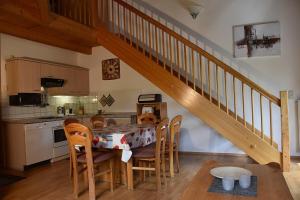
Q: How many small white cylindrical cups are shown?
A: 2